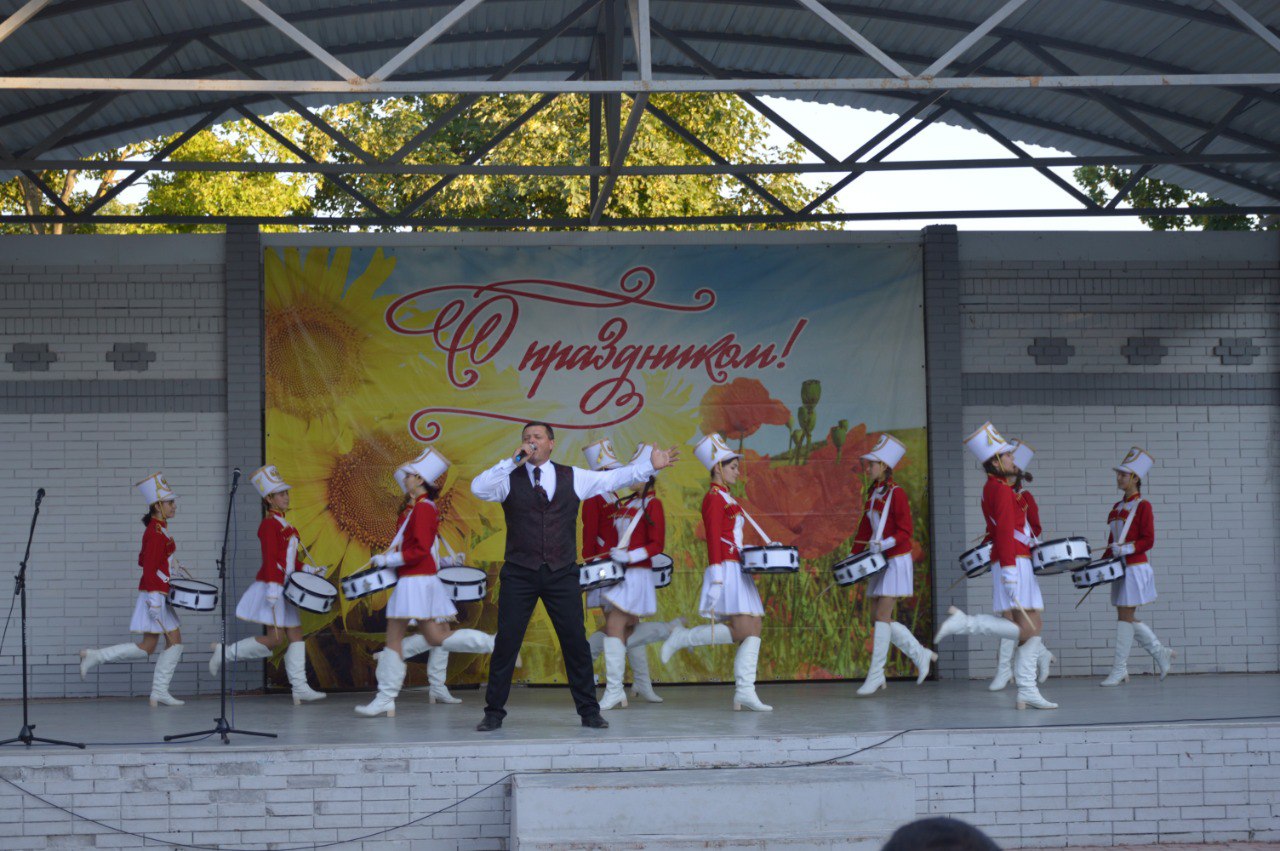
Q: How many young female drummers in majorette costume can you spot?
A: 11